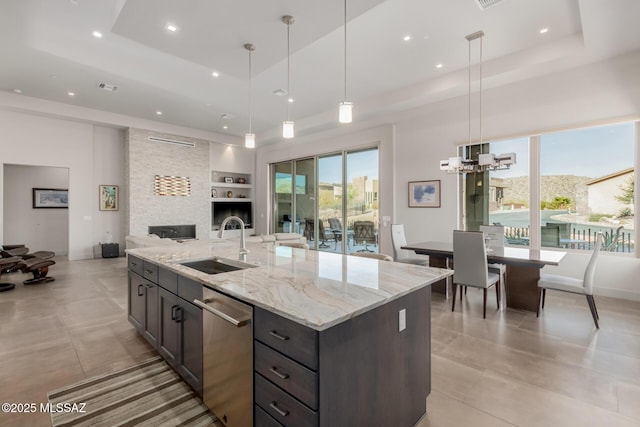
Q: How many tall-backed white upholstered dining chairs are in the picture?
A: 4